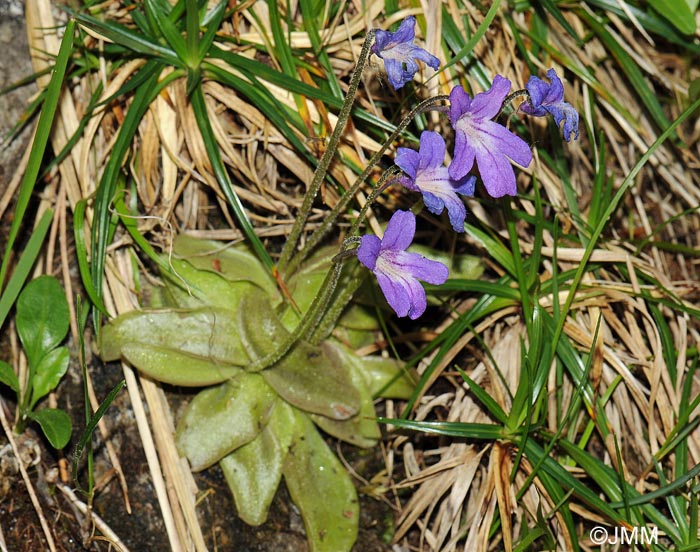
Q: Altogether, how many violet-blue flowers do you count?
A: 5